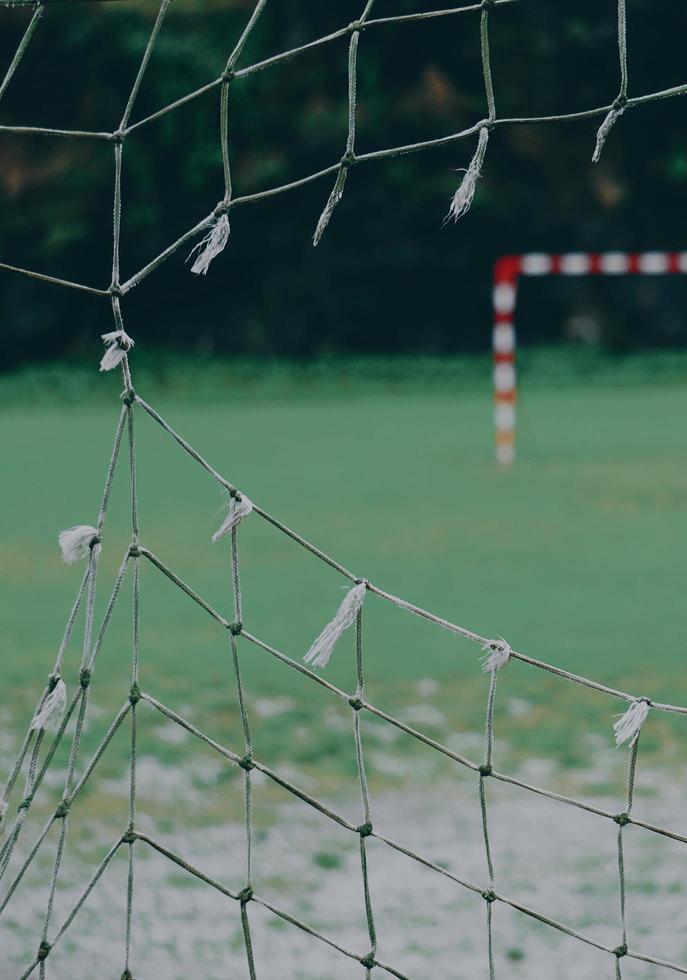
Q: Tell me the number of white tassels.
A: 11